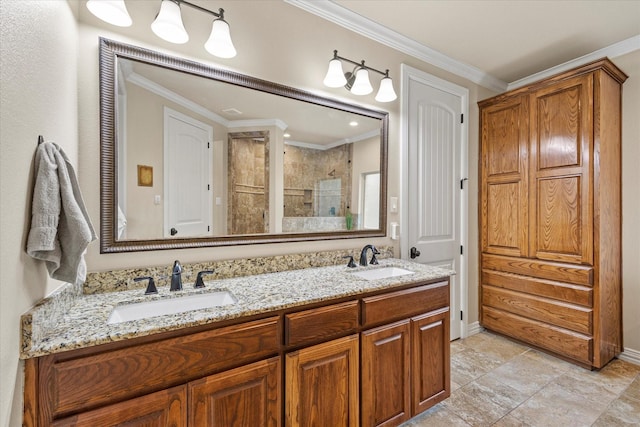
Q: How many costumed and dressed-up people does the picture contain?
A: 0